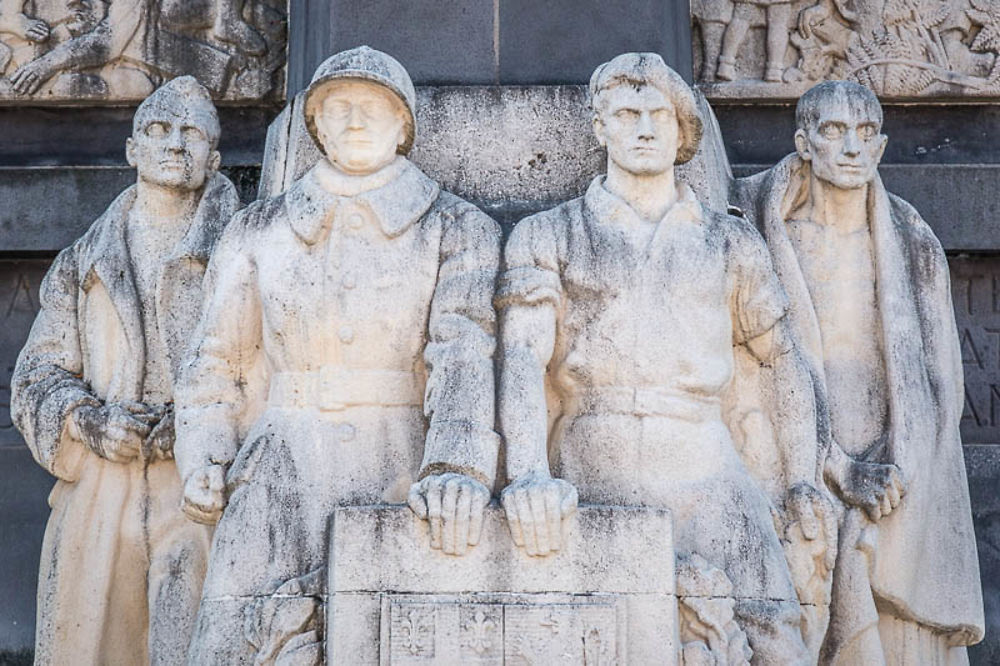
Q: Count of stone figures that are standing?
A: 4